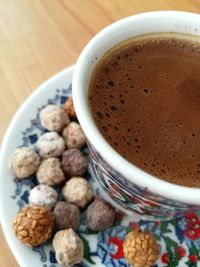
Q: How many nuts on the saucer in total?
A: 14